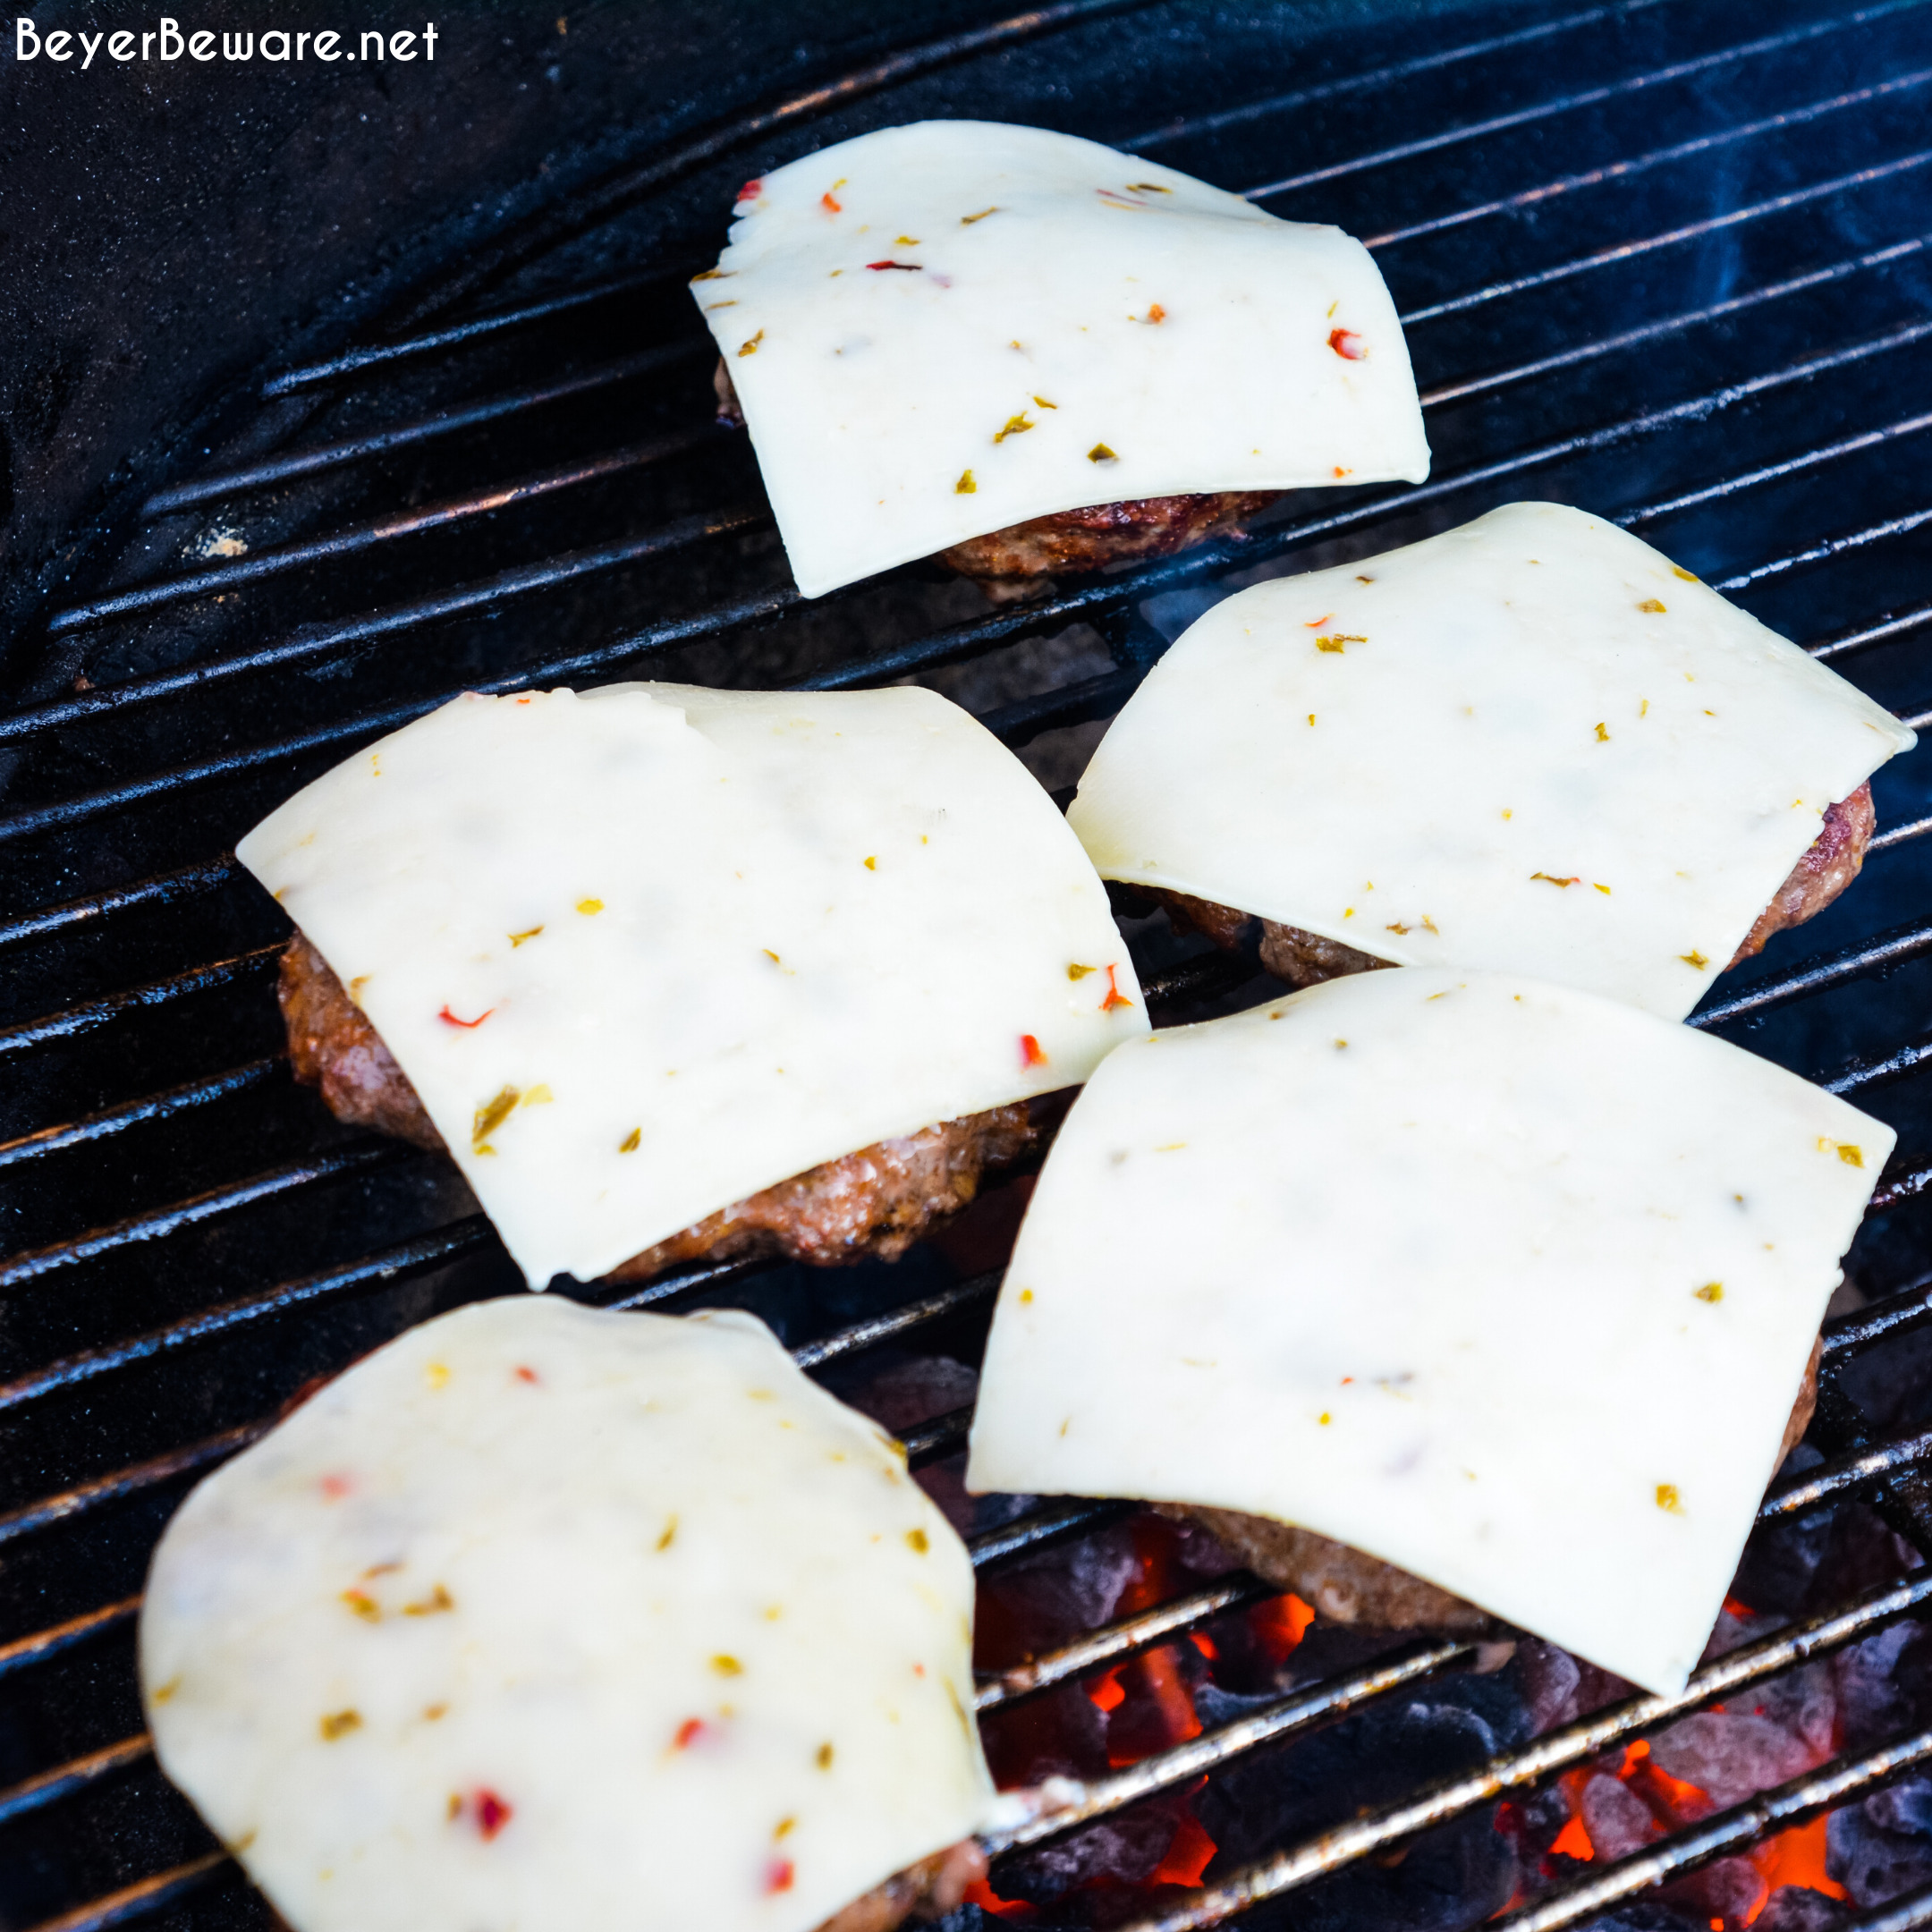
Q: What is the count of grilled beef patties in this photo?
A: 5